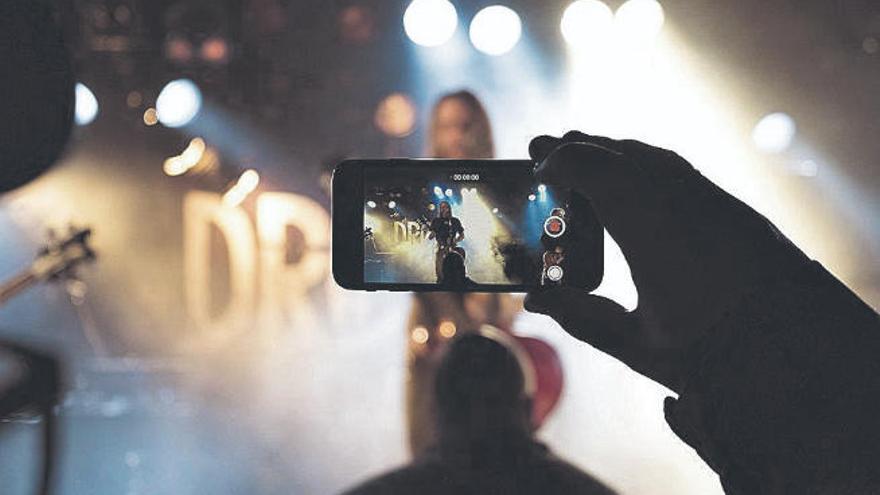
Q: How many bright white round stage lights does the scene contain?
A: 7